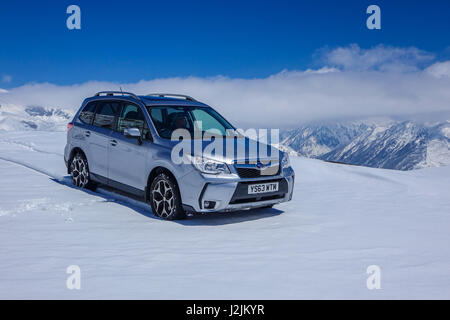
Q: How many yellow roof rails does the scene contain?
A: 0